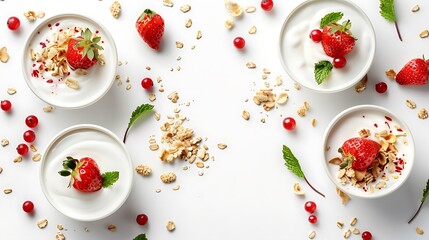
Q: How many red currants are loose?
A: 15